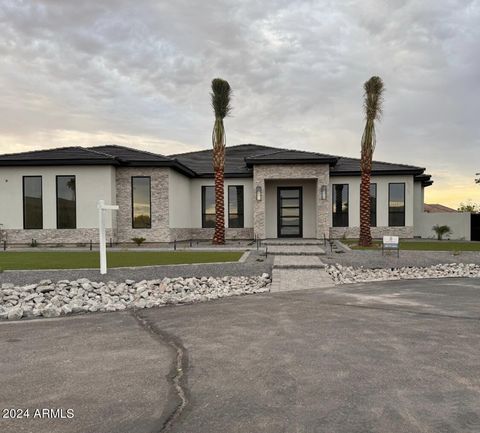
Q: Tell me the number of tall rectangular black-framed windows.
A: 8